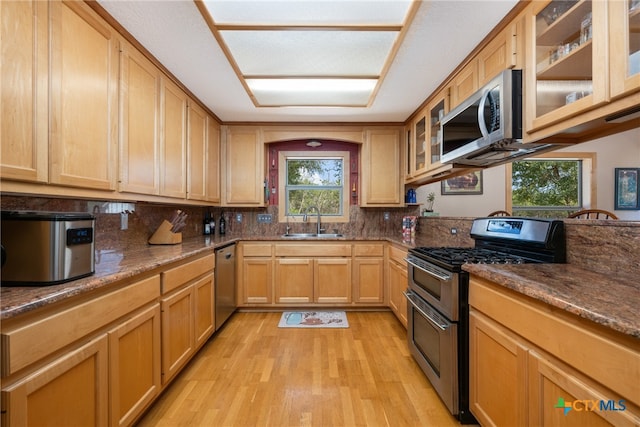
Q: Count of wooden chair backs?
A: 2